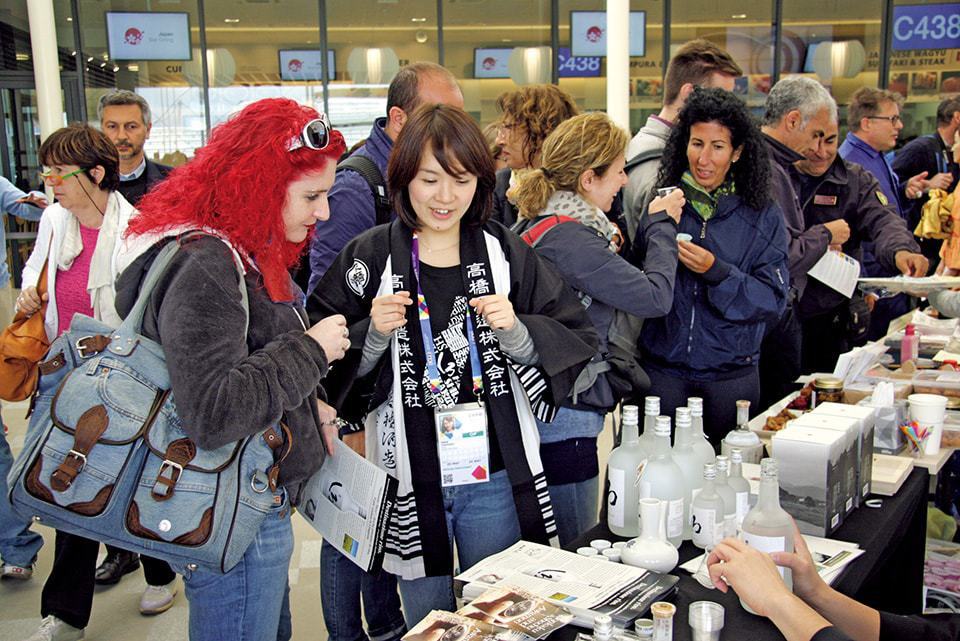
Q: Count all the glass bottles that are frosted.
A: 9